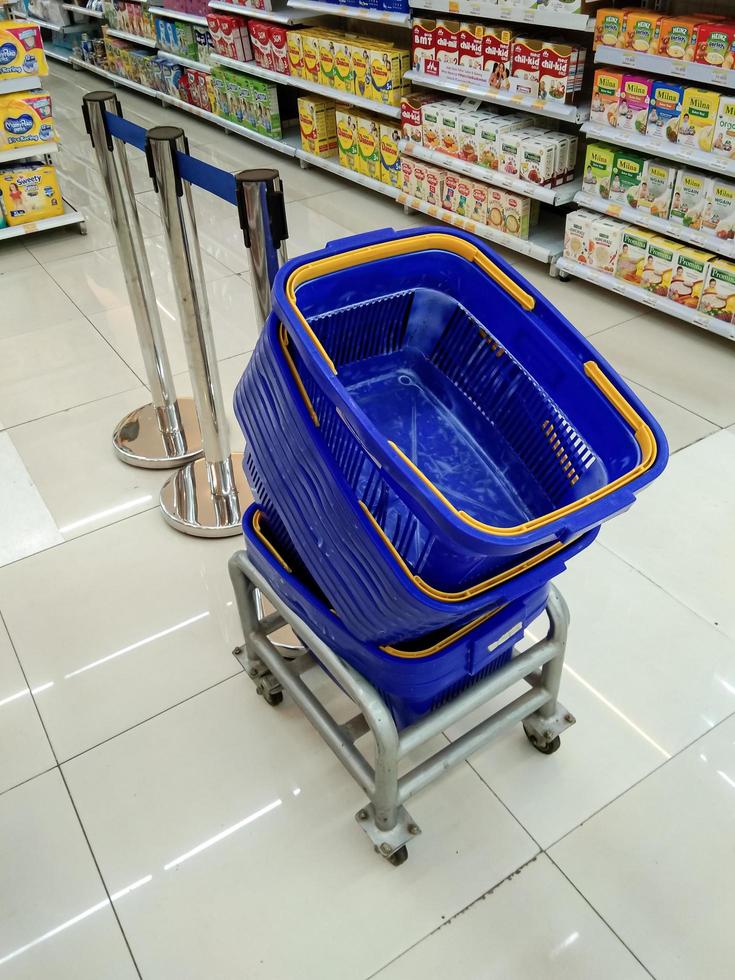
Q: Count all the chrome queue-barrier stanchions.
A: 3